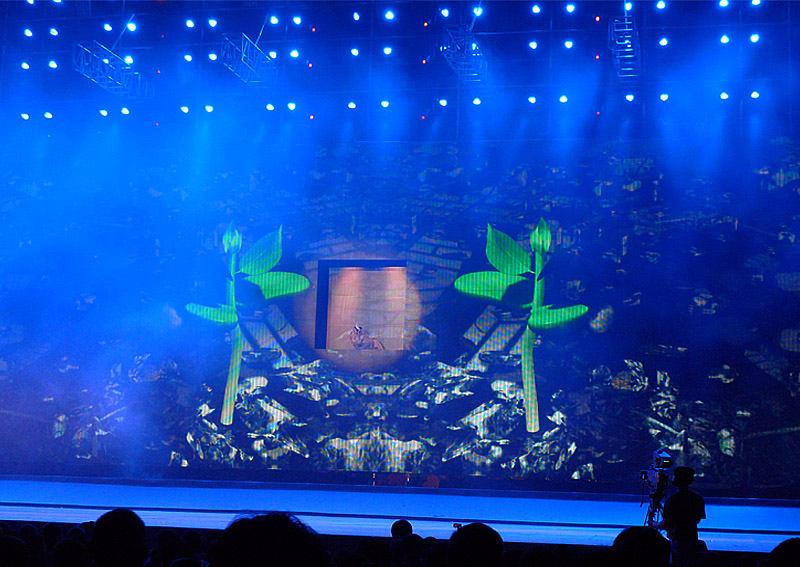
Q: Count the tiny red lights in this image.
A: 12